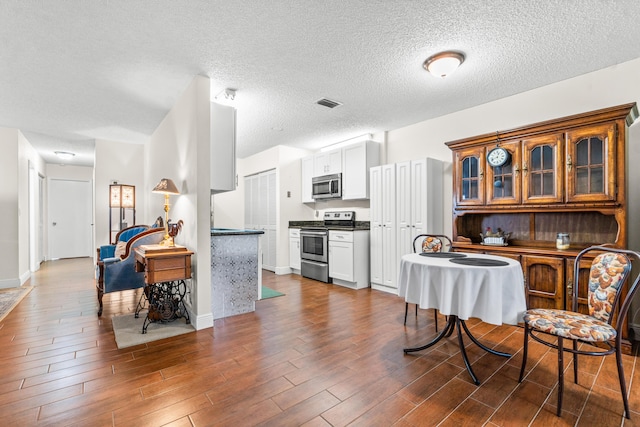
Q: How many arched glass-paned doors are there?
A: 4